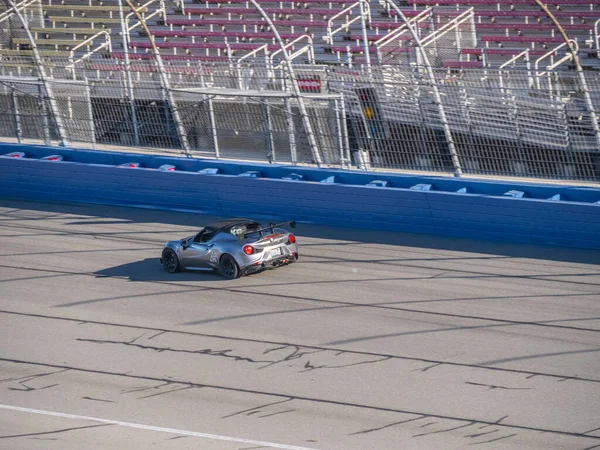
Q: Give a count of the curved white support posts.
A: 5